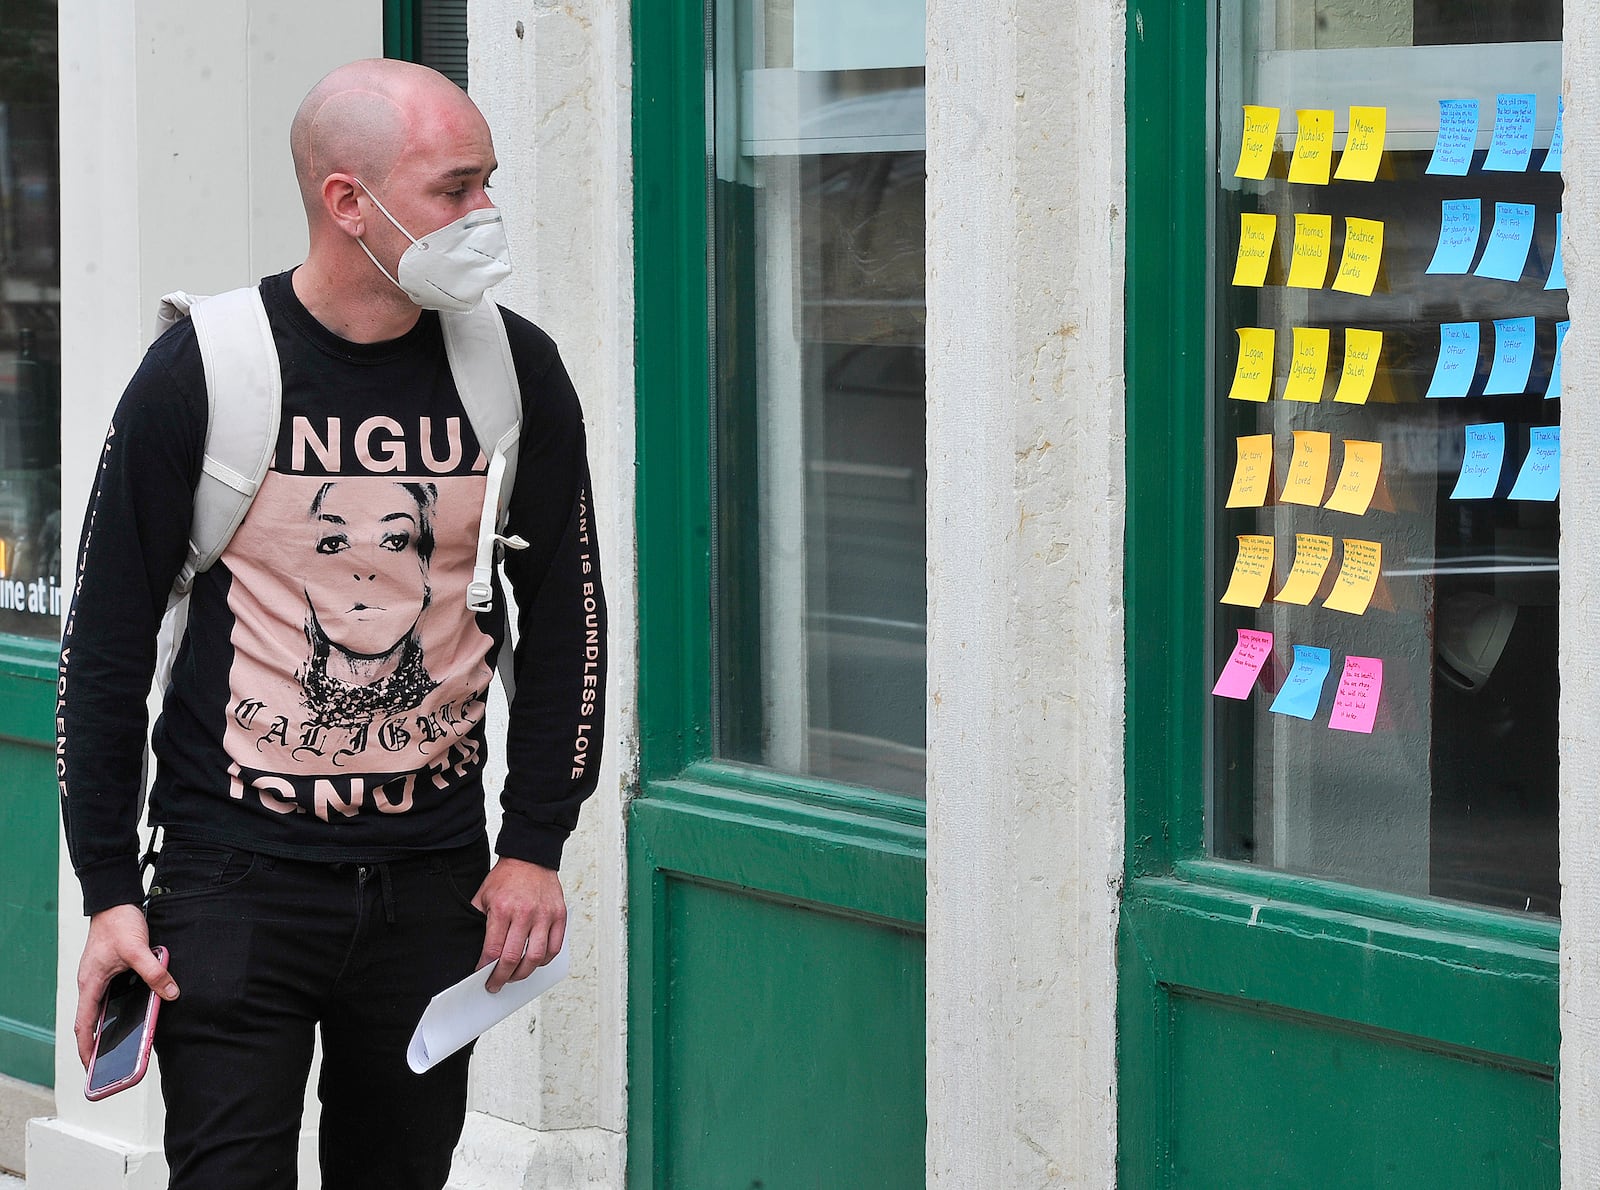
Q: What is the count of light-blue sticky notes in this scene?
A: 12